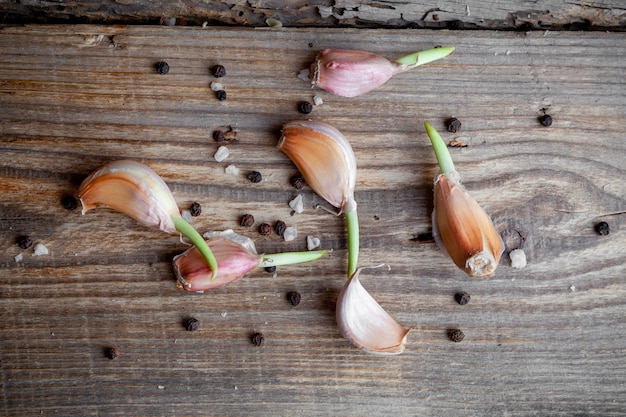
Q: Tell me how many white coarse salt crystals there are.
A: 12